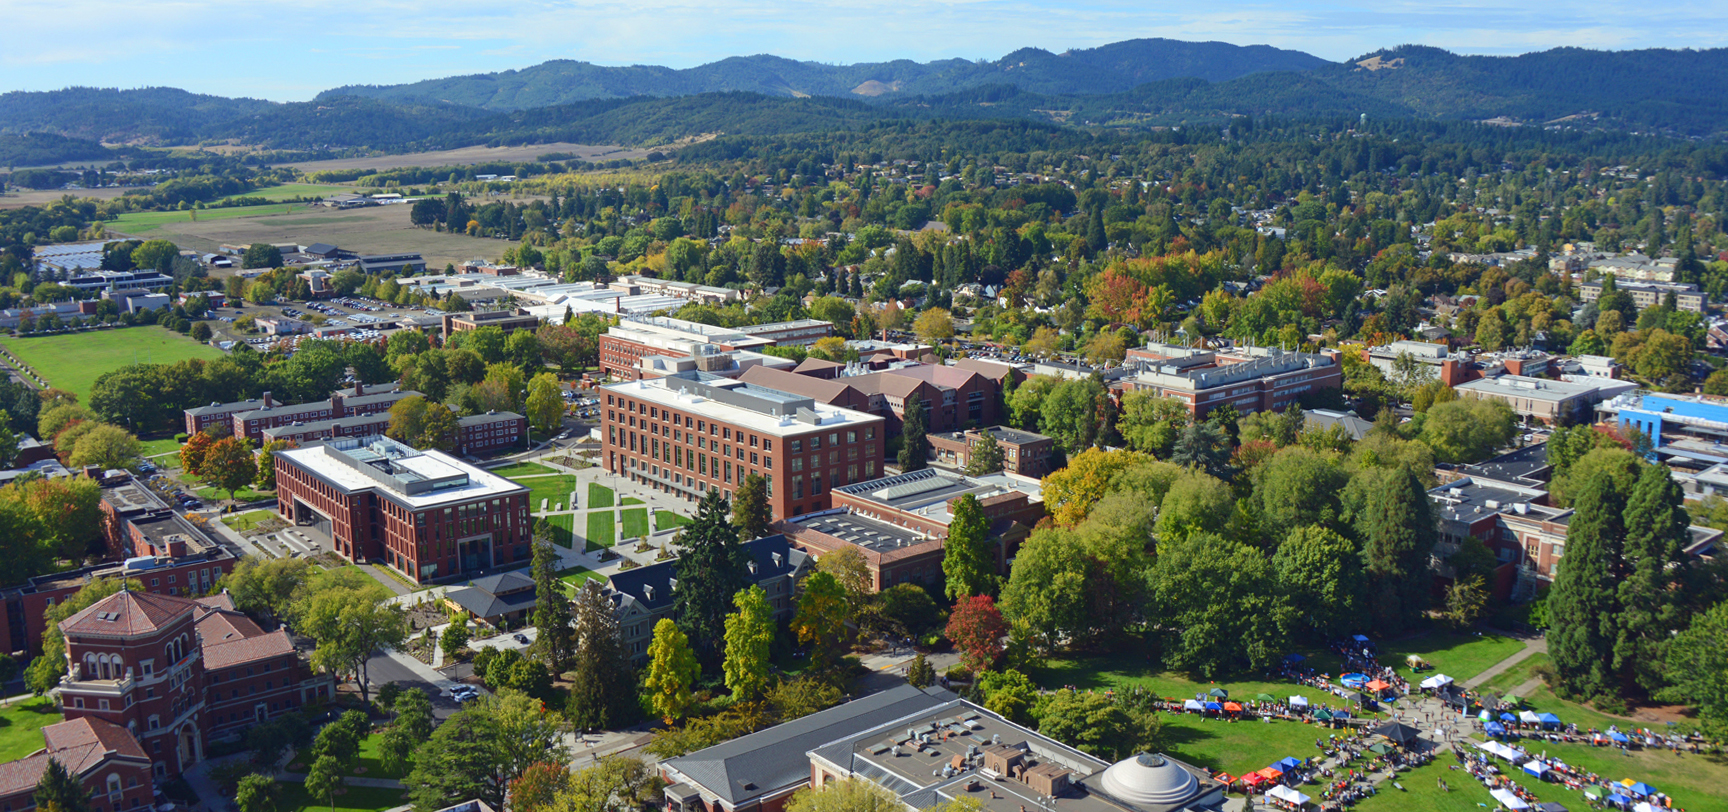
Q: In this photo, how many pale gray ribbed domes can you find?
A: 1